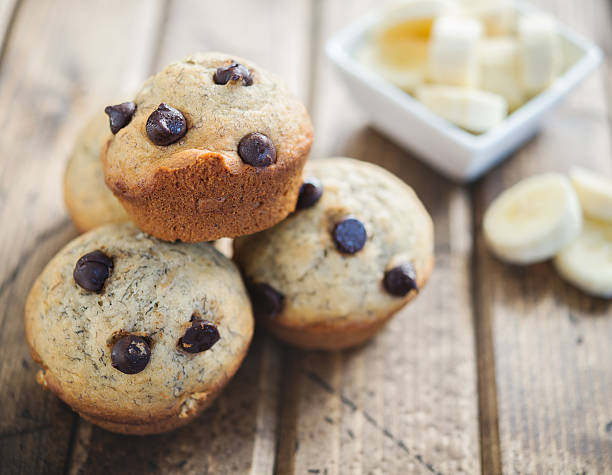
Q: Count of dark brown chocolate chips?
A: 11